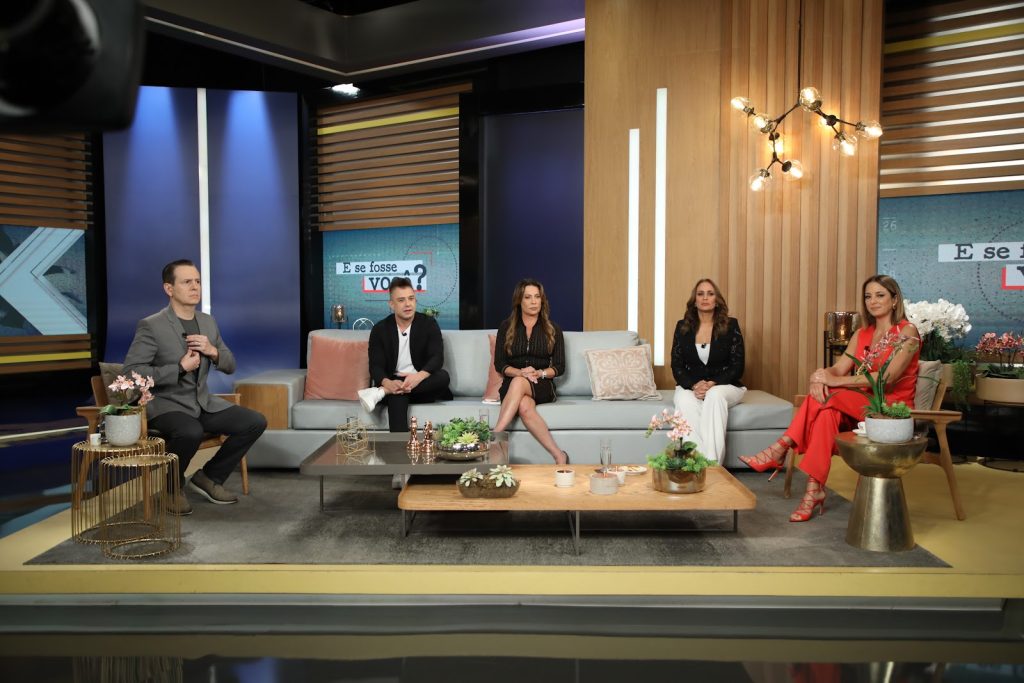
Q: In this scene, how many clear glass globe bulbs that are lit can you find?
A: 9